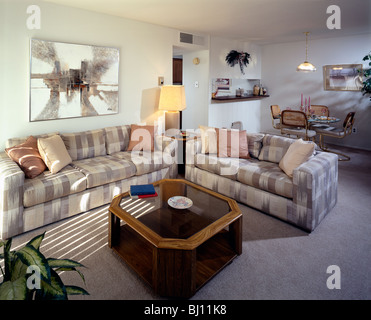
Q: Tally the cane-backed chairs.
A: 4